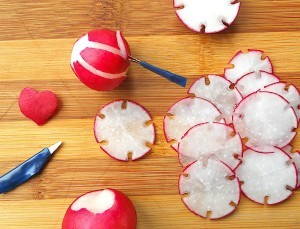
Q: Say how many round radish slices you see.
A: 12